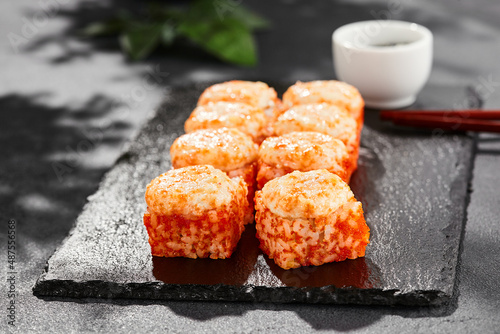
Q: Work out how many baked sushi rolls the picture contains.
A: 8